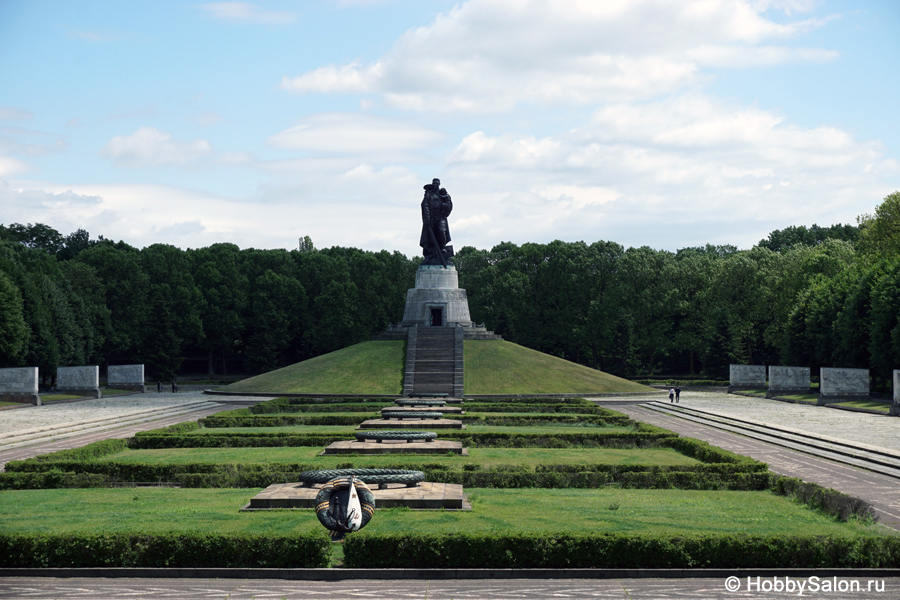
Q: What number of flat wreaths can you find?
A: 5